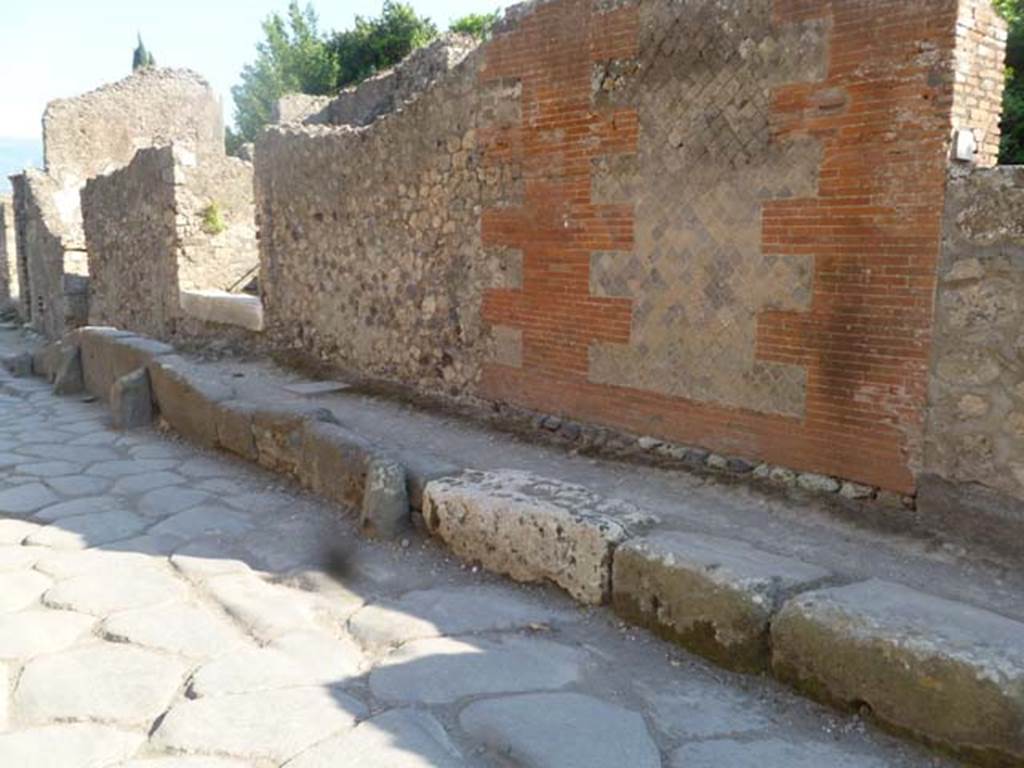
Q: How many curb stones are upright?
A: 3